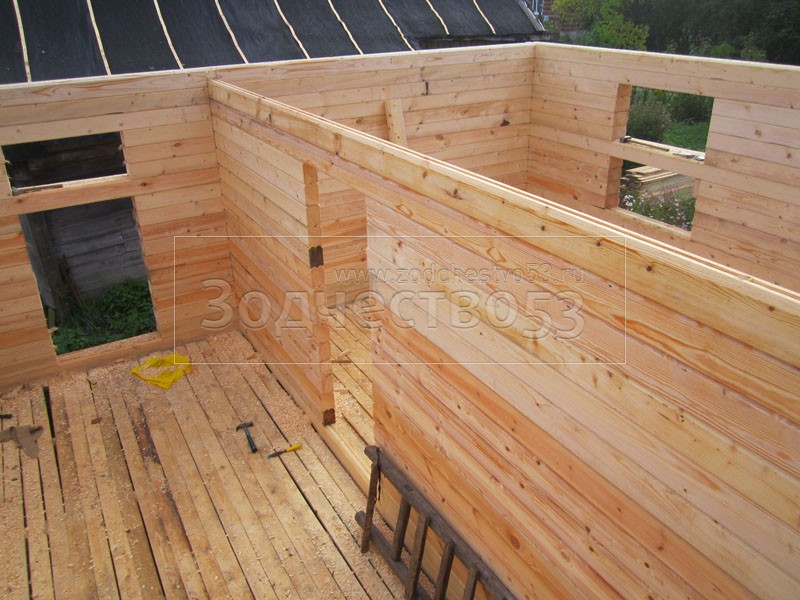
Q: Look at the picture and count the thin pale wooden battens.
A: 9